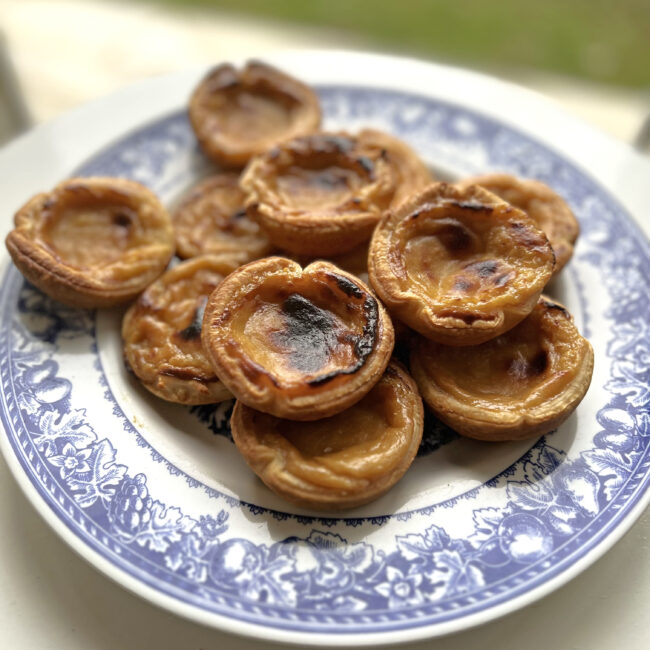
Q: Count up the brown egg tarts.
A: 11